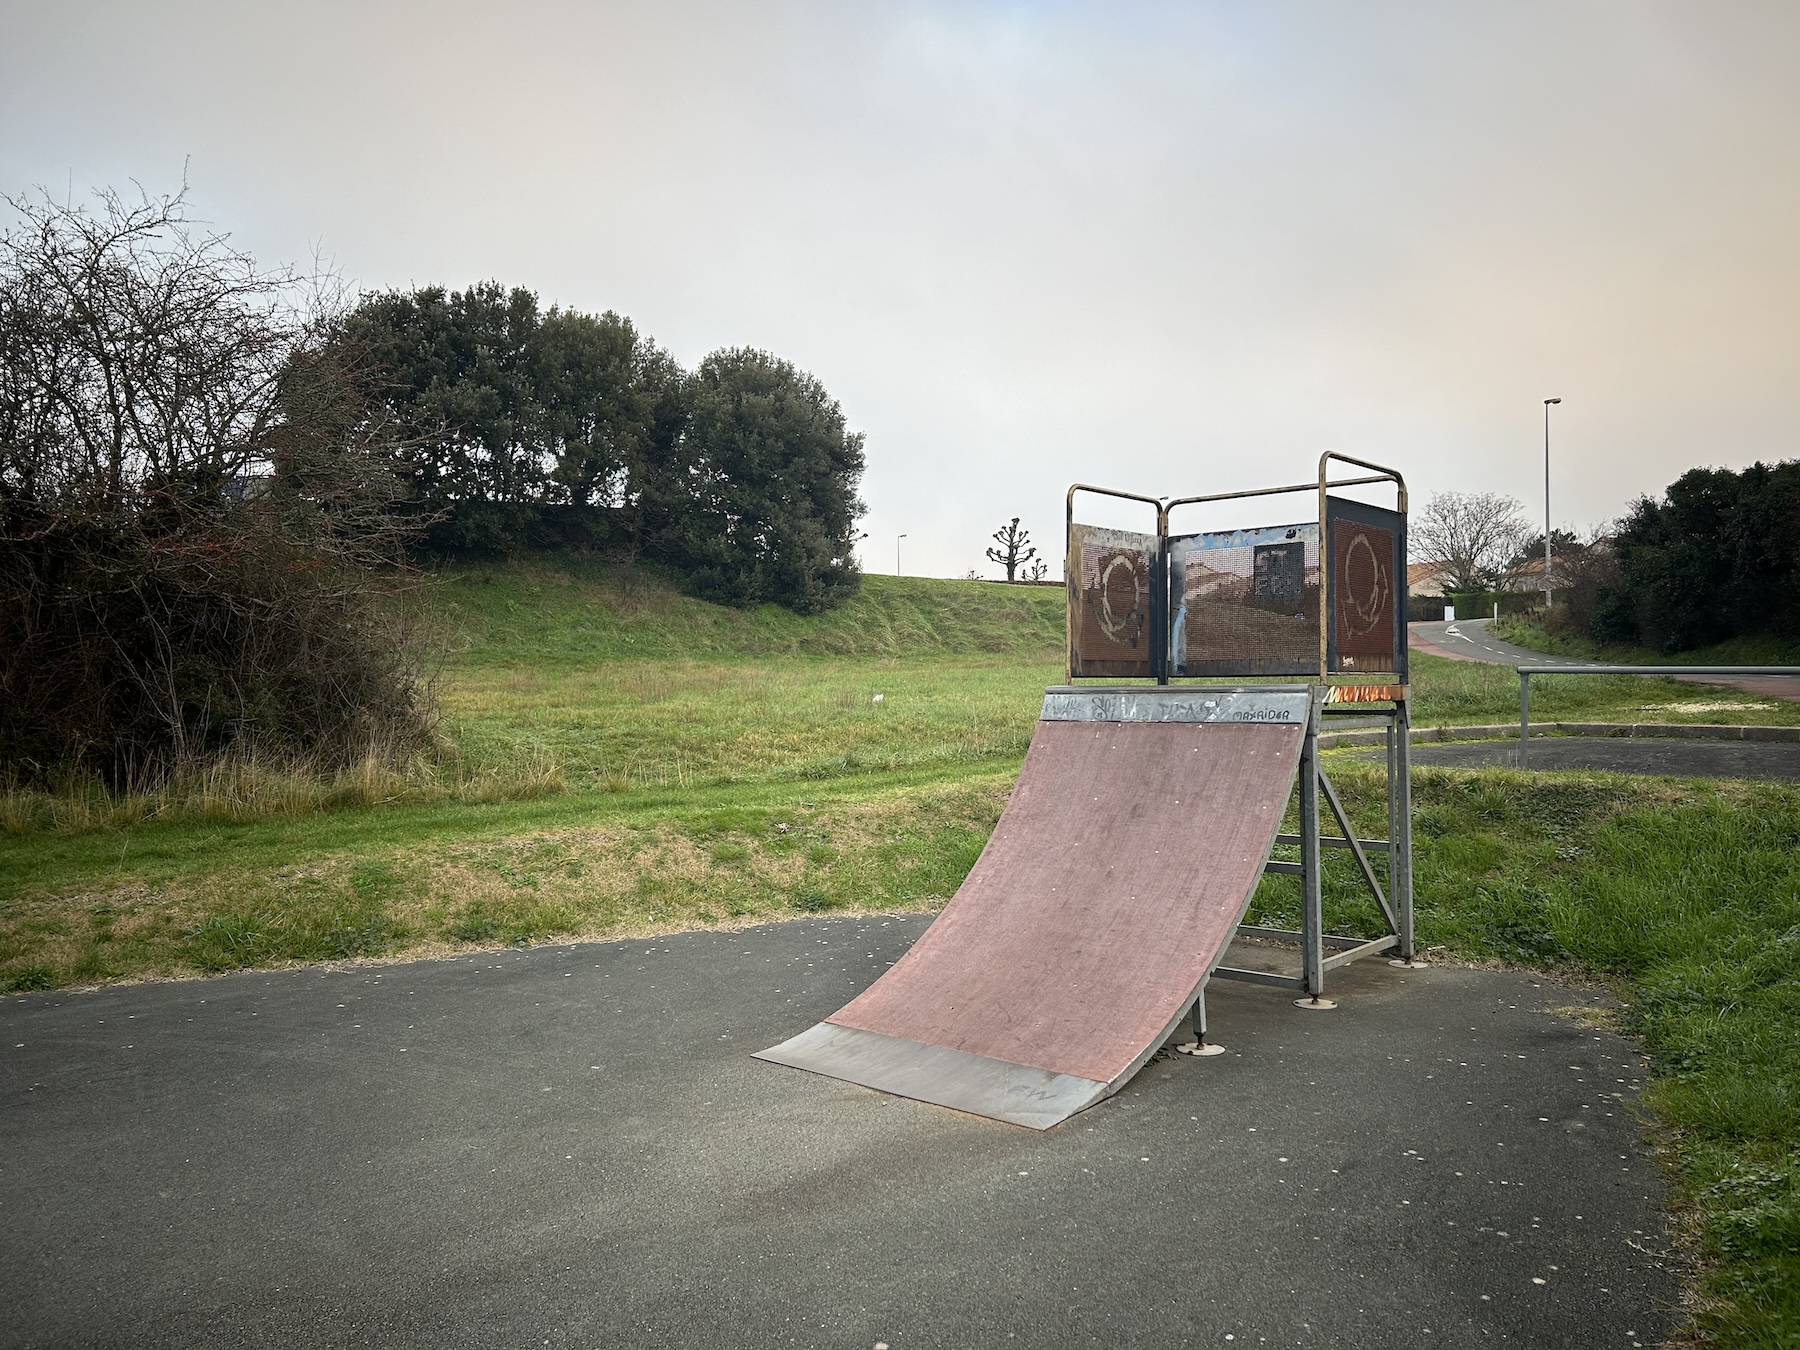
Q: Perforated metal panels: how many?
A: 3